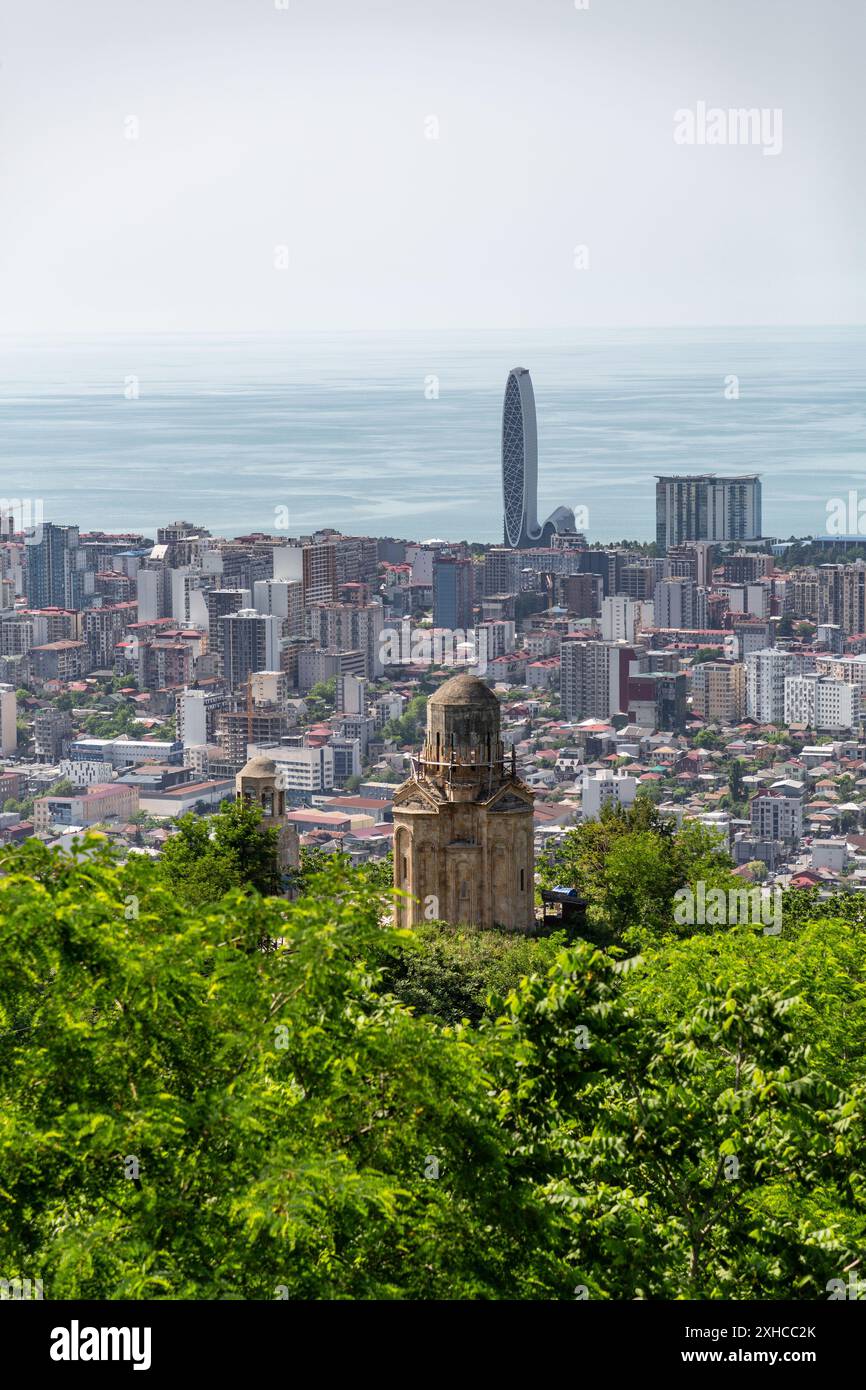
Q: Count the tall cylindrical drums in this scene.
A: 1